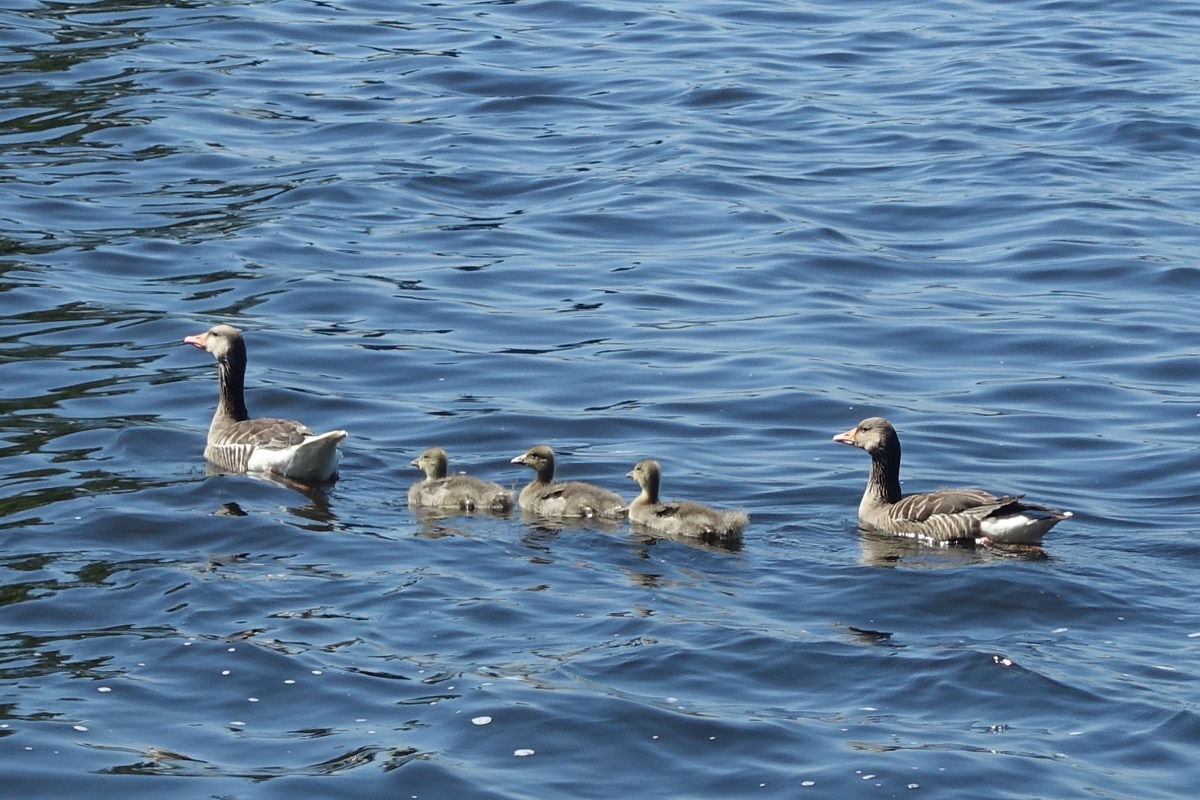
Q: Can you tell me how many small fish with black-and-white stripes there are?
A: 0